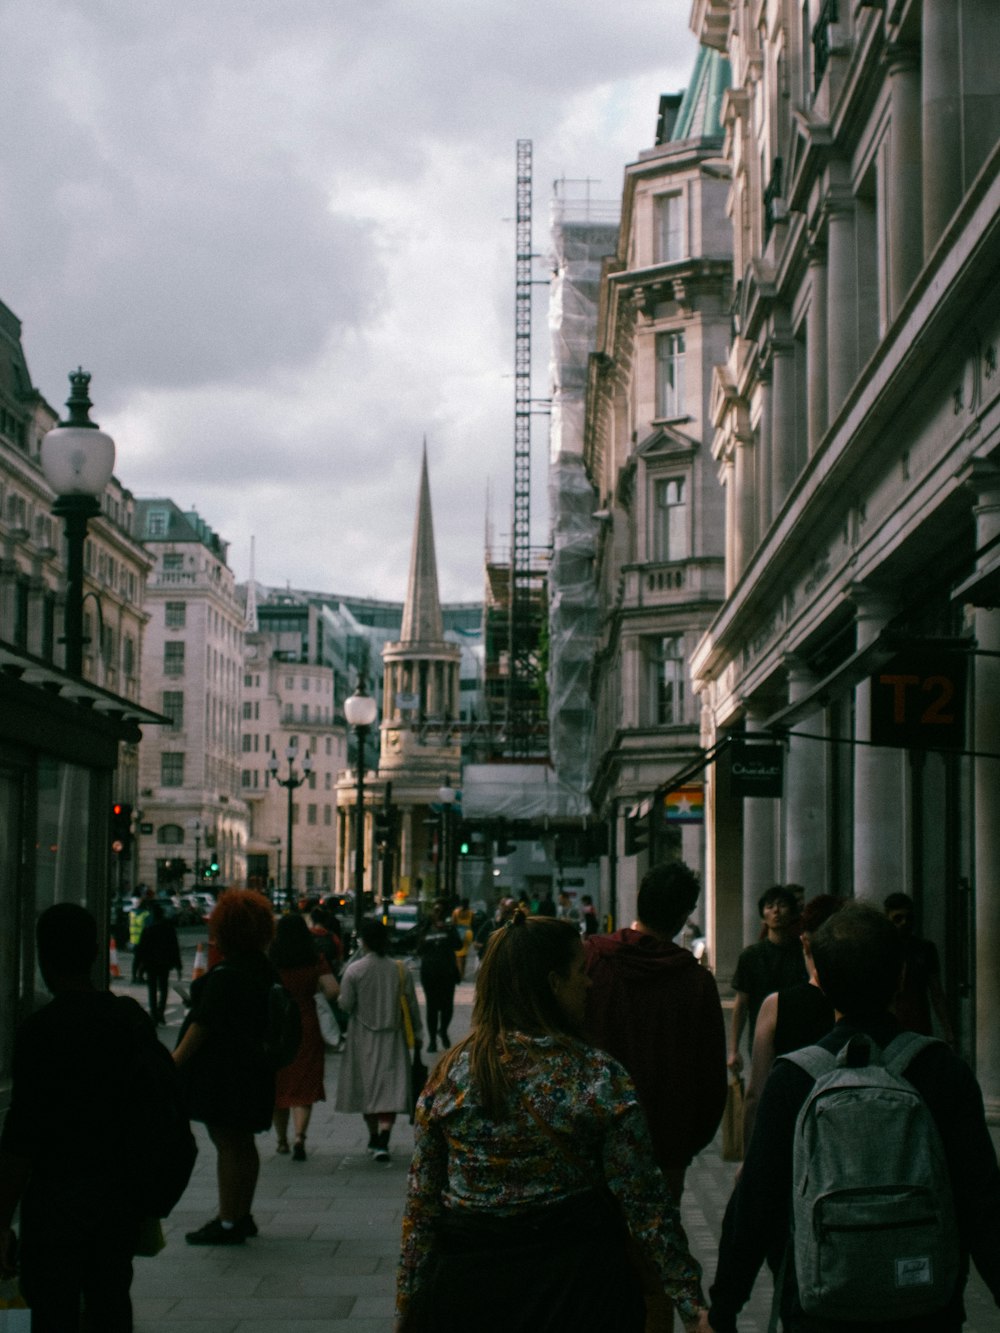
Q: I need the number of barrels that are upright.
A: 2